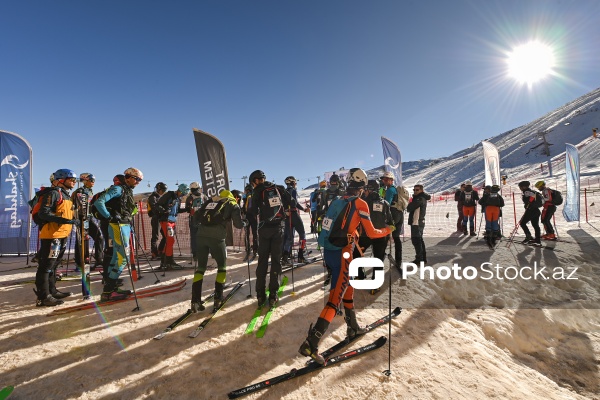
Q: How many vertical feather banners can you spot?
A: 5